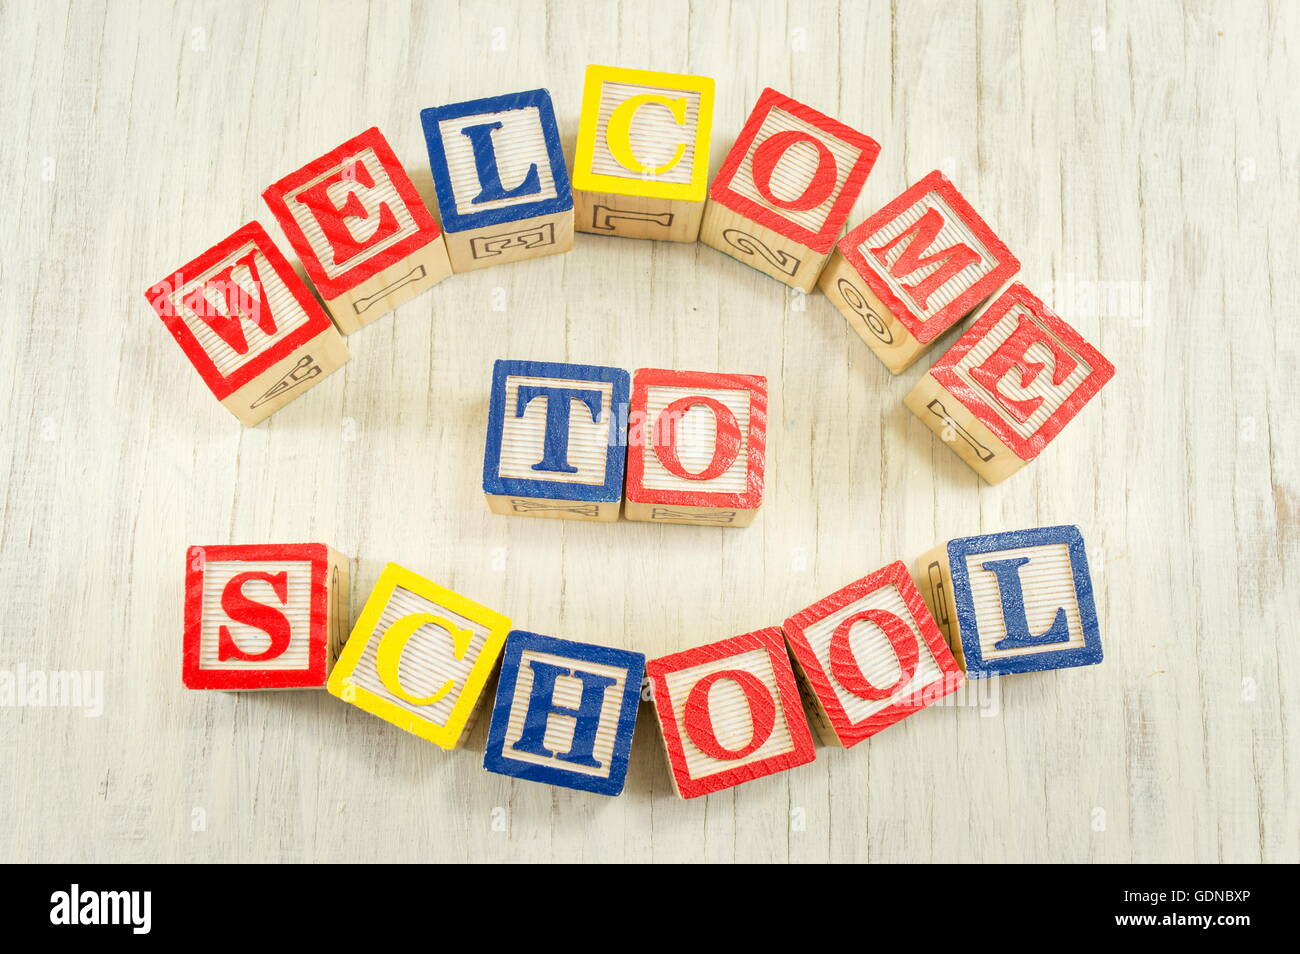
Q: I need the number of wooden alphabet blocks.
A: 15